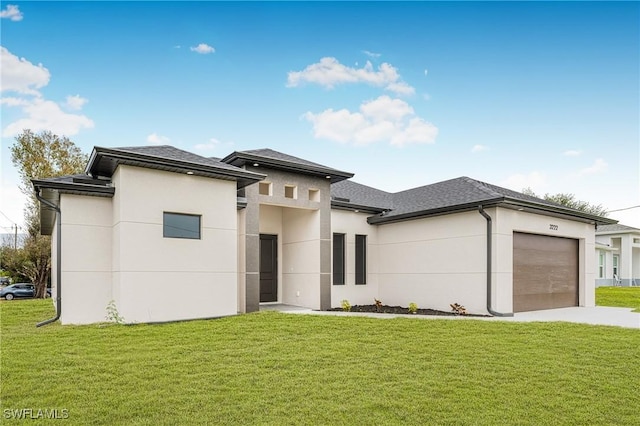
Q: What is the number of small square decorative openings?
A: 3